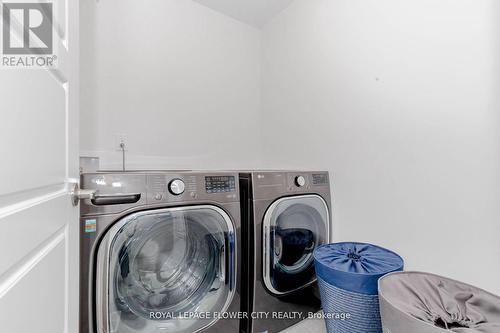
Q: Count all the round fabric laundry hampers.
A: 2